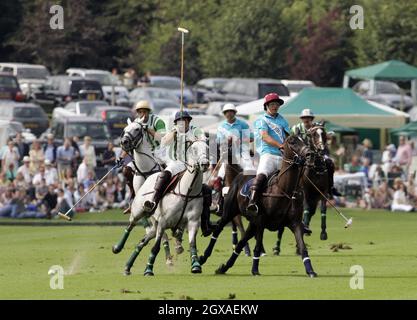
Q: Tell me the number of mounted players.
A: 5